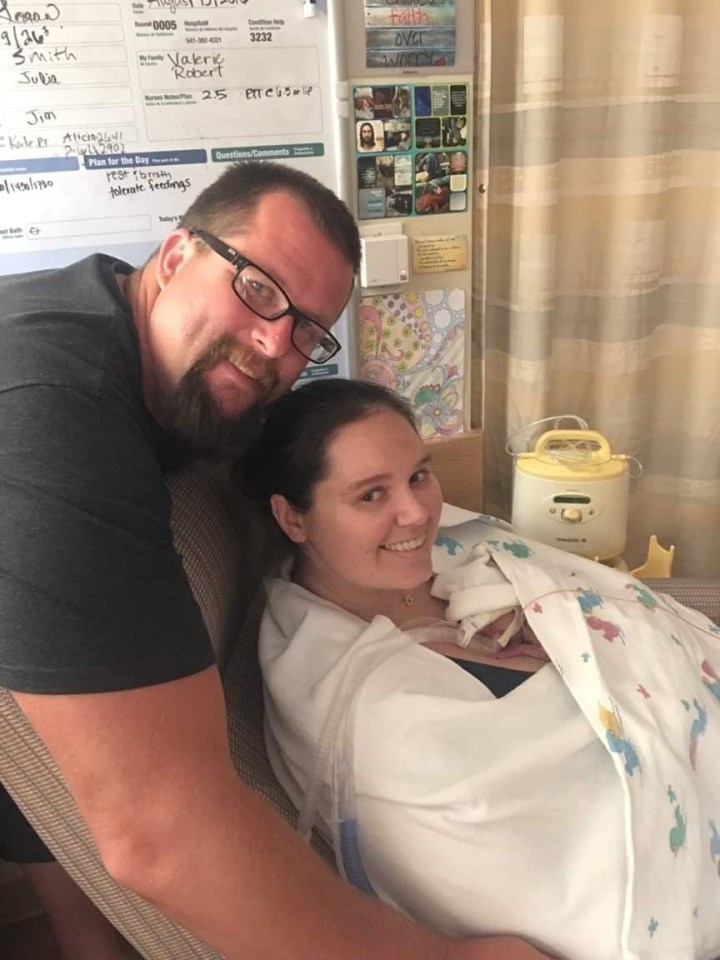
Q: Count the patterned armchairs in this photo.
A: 1